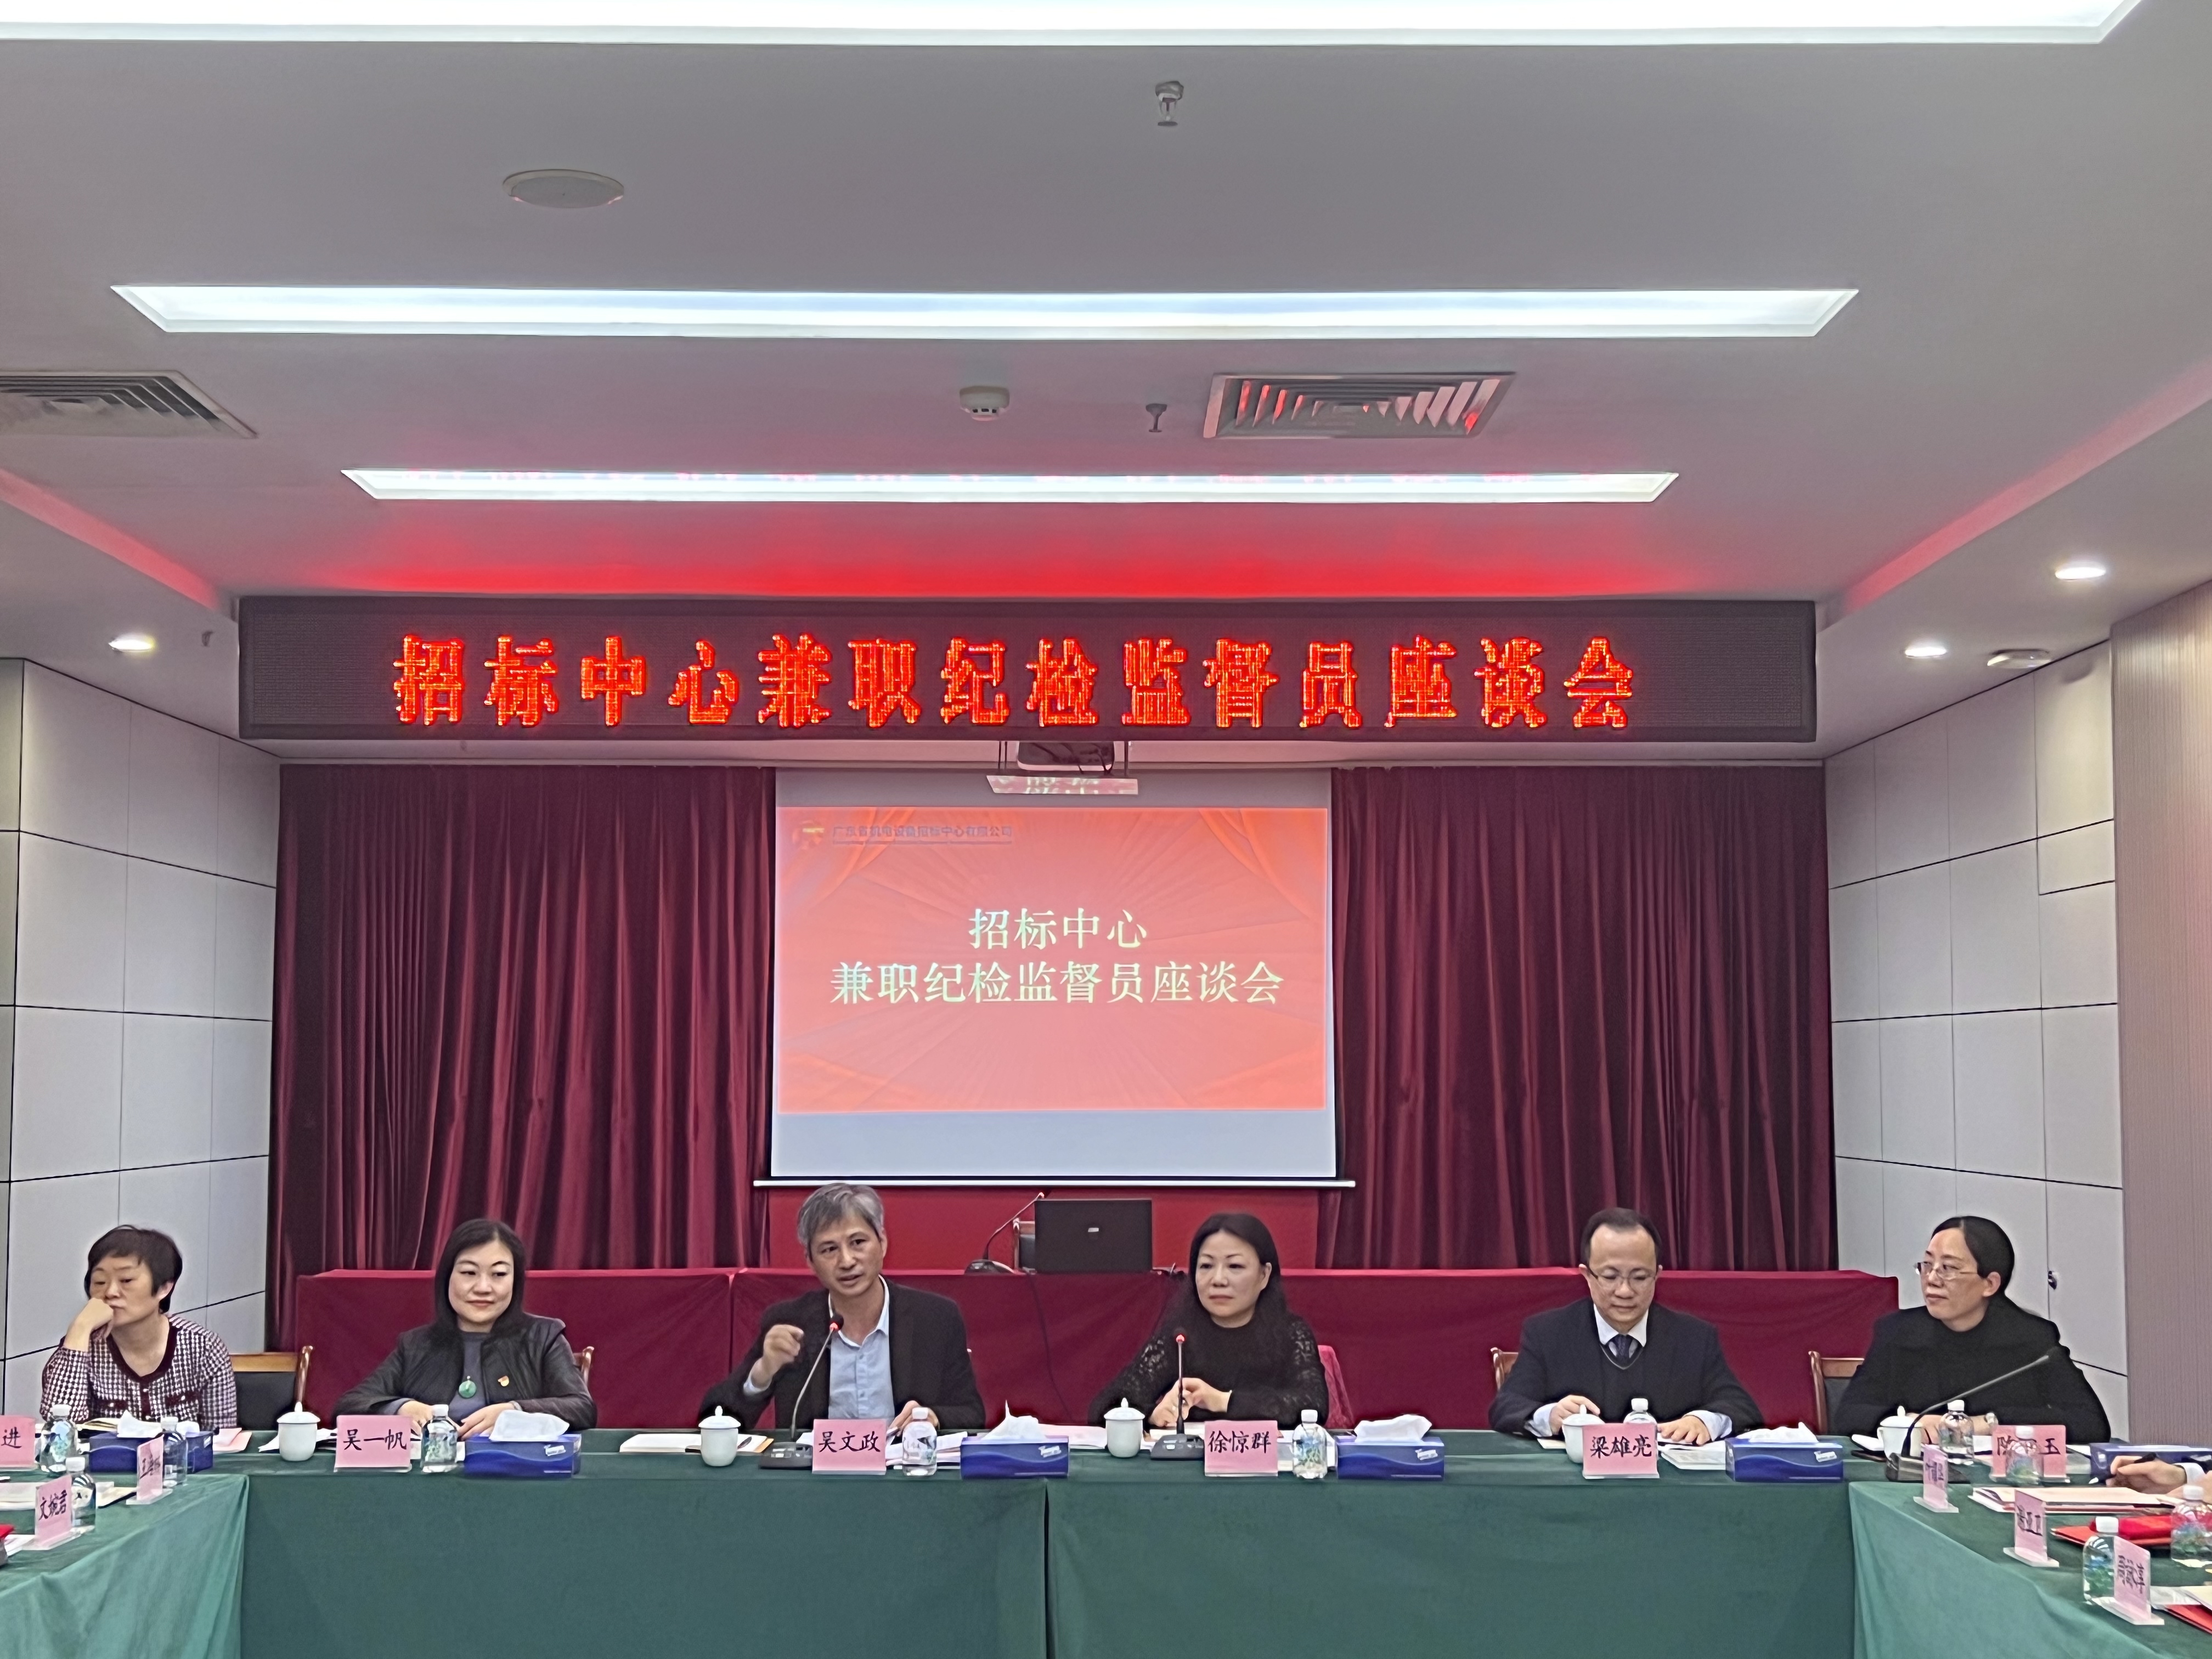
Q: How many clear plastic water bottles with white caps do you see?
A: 11